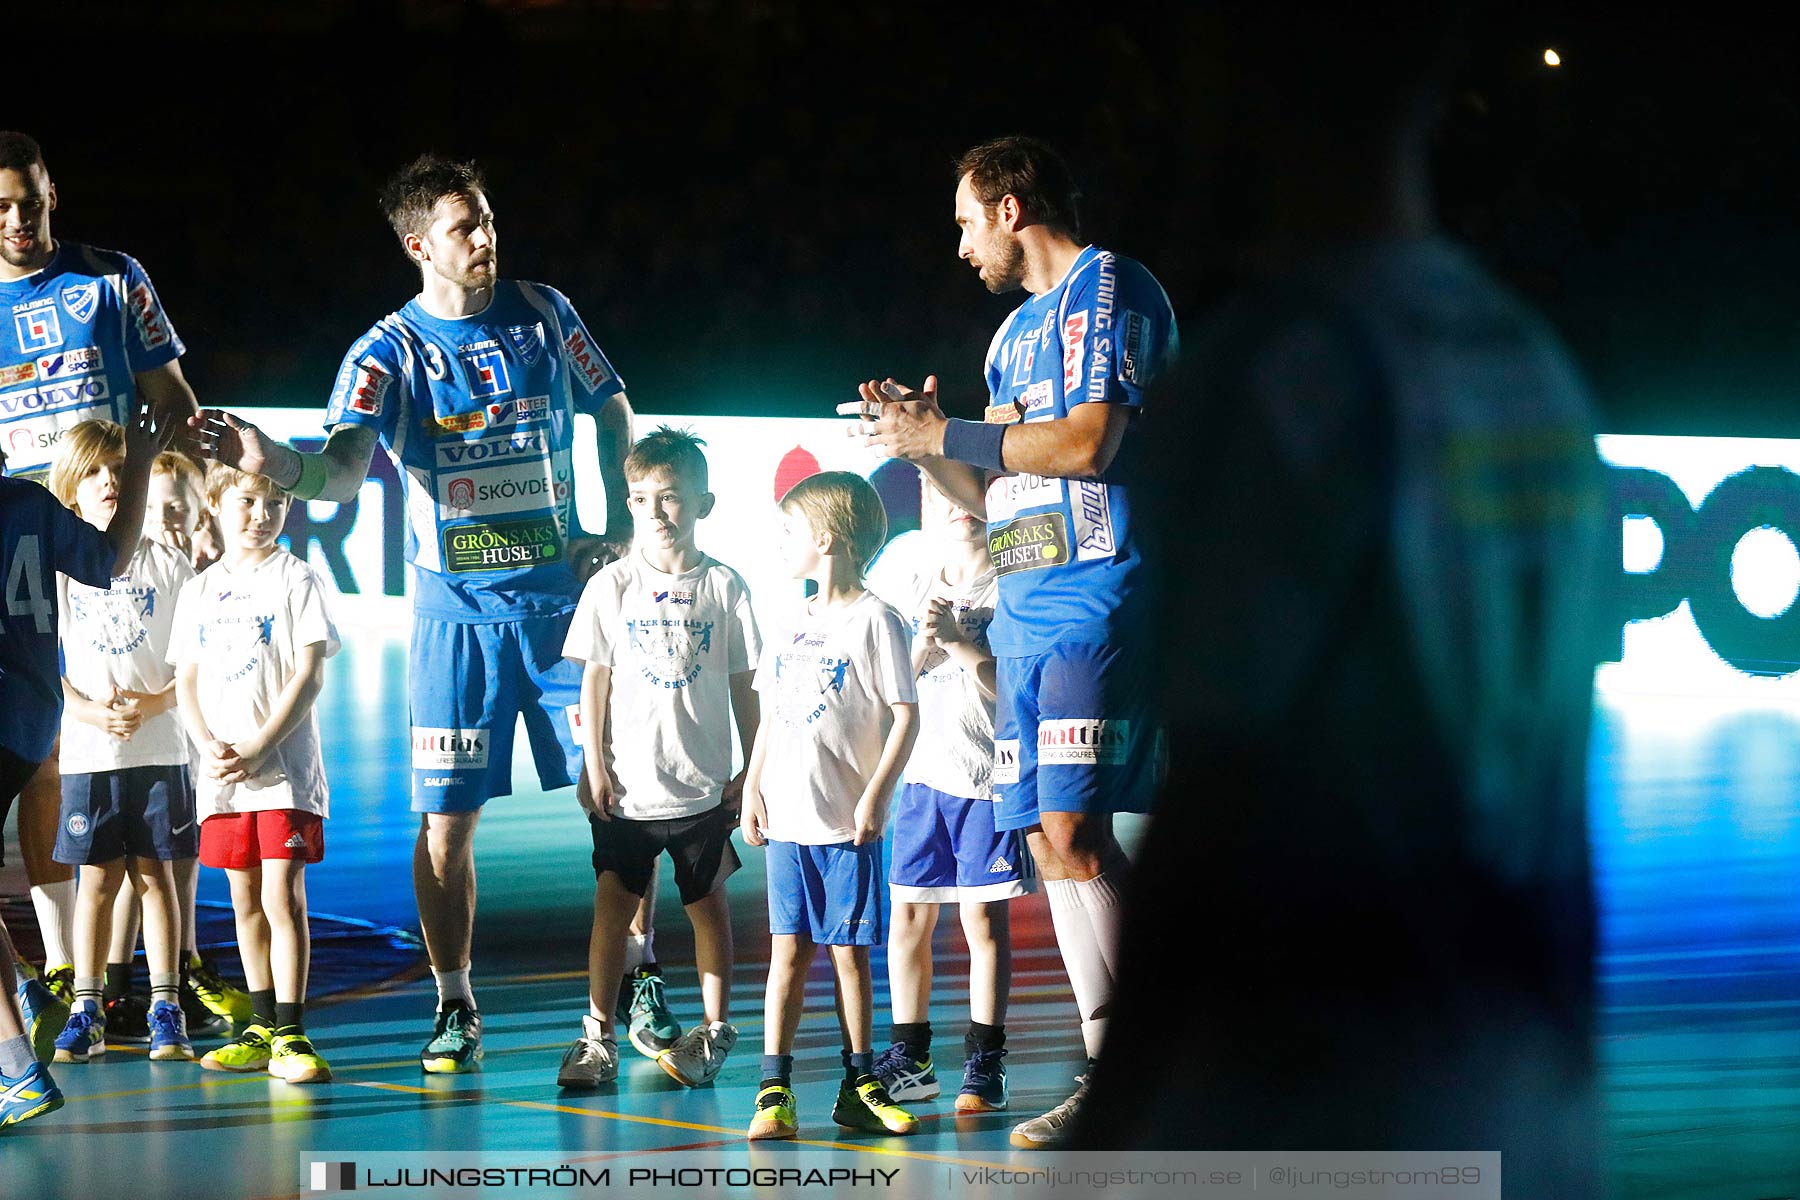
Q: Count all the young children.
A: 6